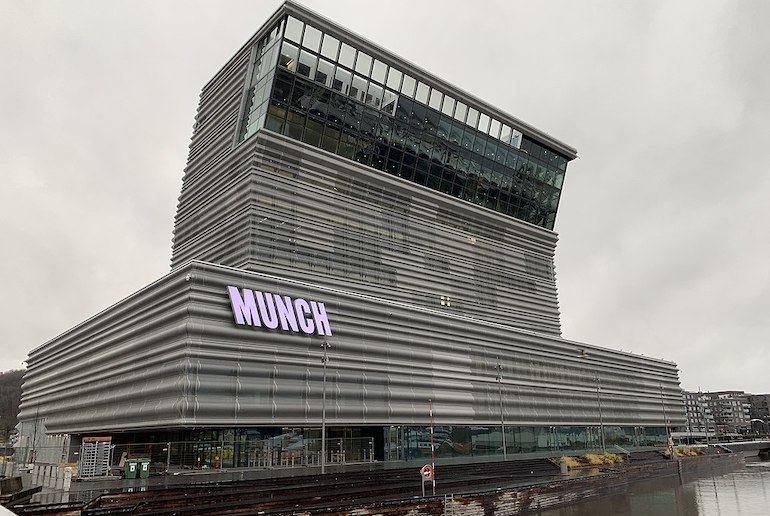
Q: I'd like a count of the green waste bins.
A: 2